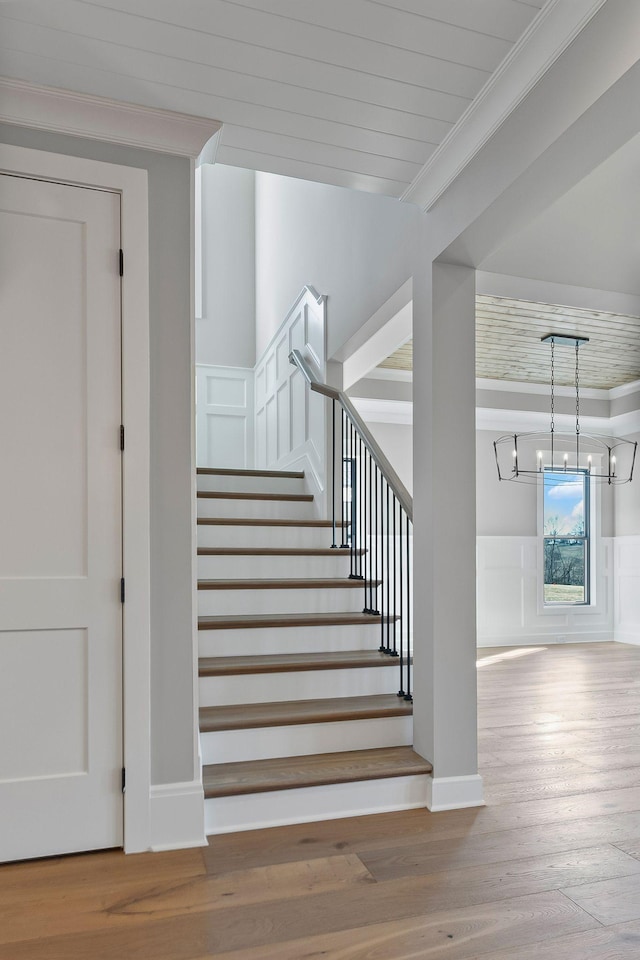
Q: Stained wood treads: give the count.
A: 9